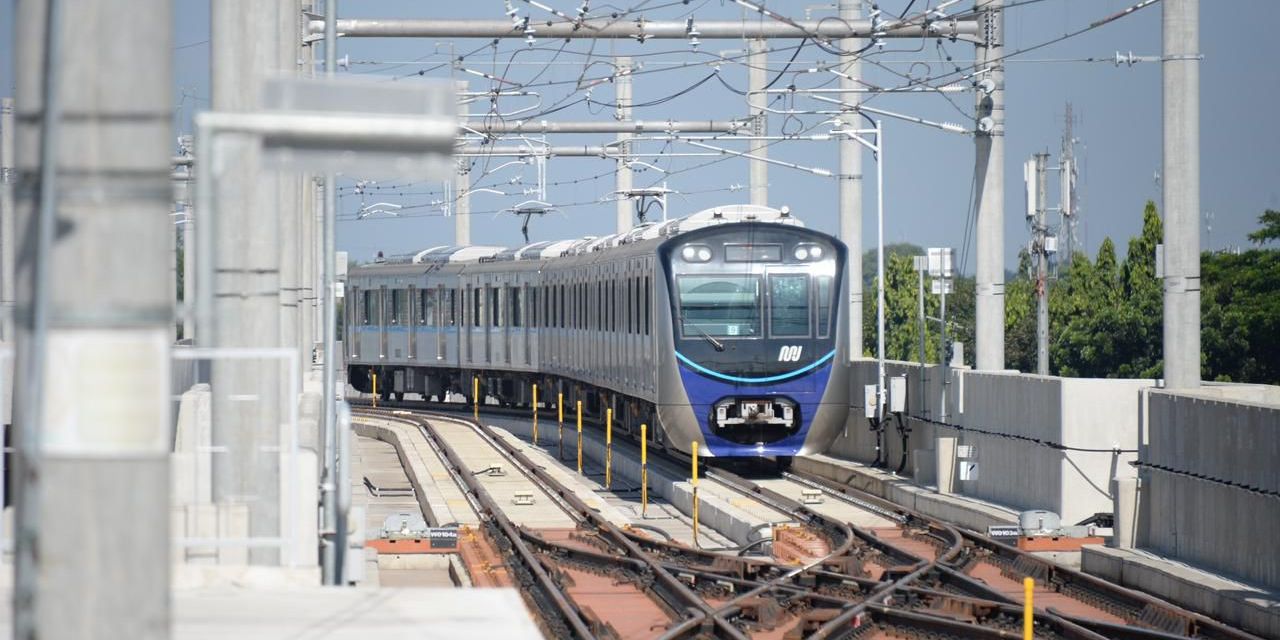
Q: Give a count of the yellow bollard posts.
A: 9